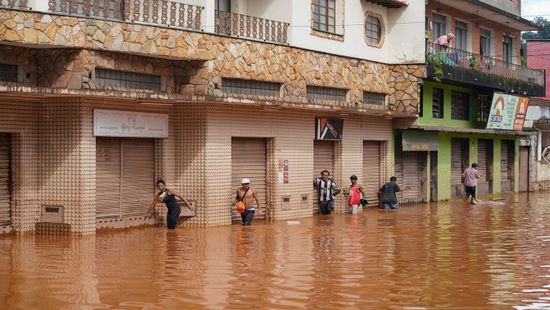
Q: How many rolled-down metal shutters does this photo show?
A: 9